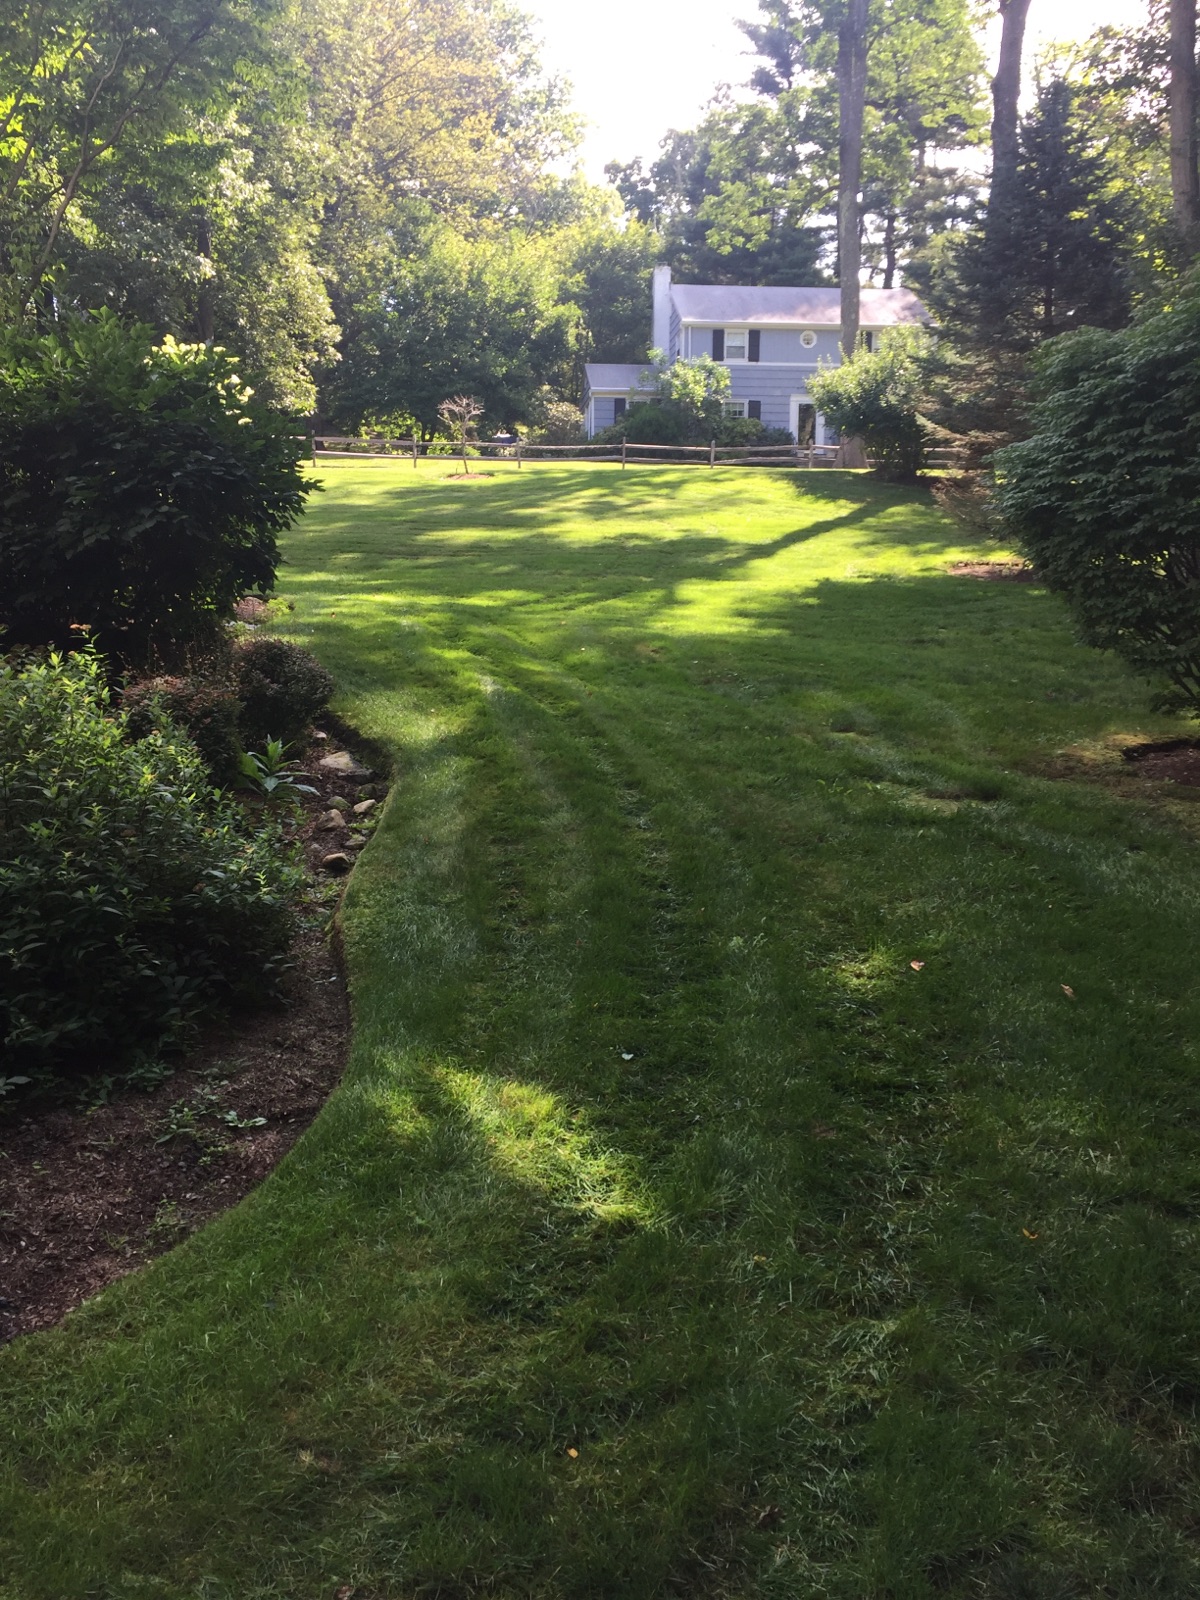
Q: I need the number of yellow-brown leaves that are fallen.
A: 4